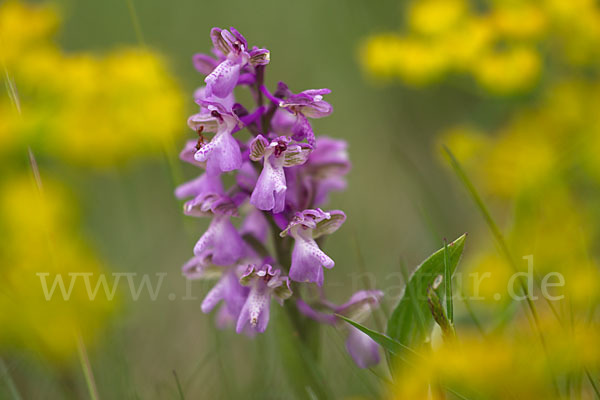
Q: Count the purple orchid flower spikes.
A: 1